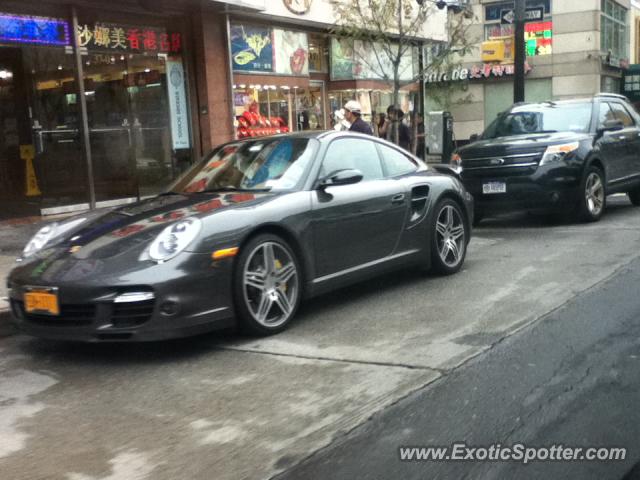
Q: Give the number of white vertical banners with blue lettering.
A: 1